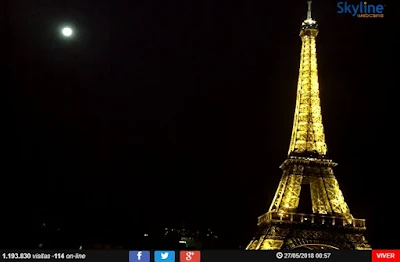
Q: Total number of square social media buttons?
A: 3